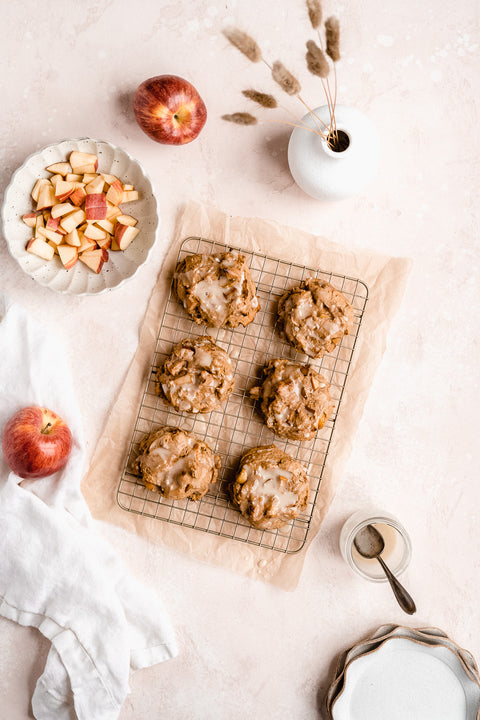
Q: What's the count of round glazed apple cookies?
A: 6